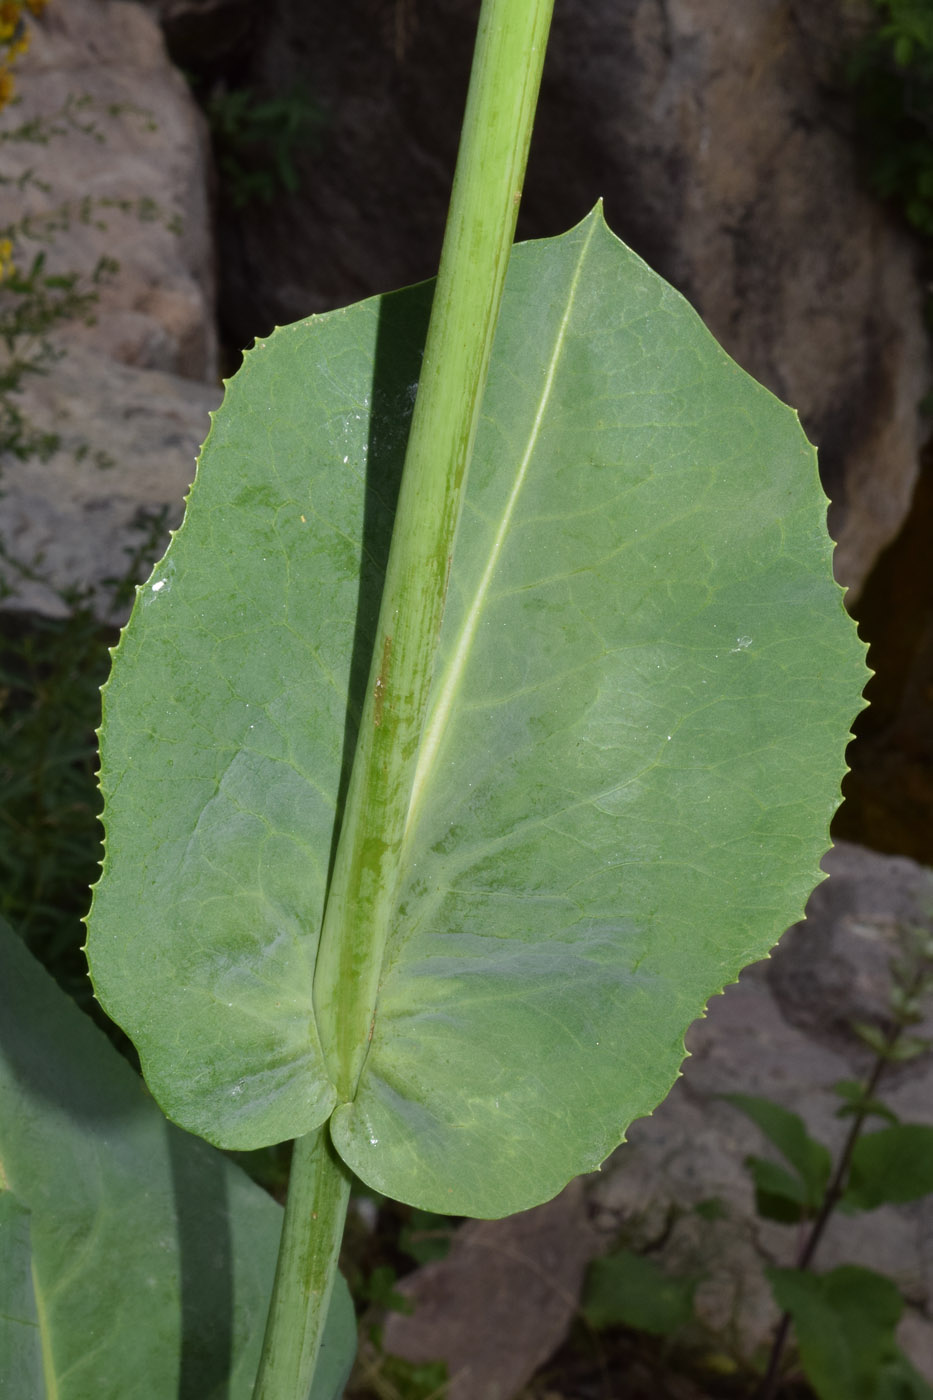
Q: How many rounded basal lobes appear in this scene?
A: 2